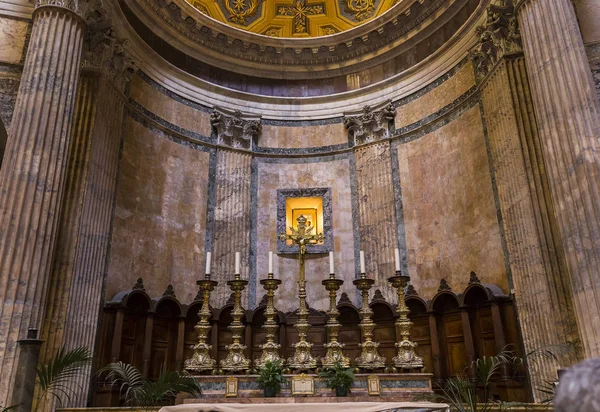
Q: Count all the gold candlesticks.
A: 6